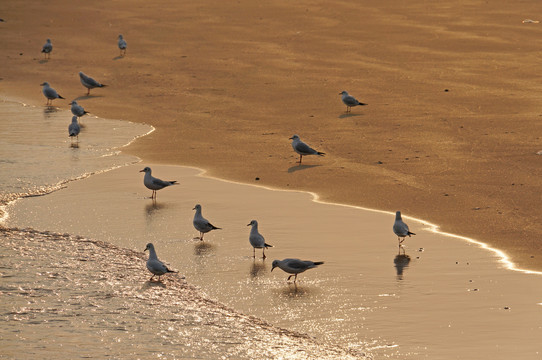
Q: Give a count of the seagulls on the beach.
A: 14